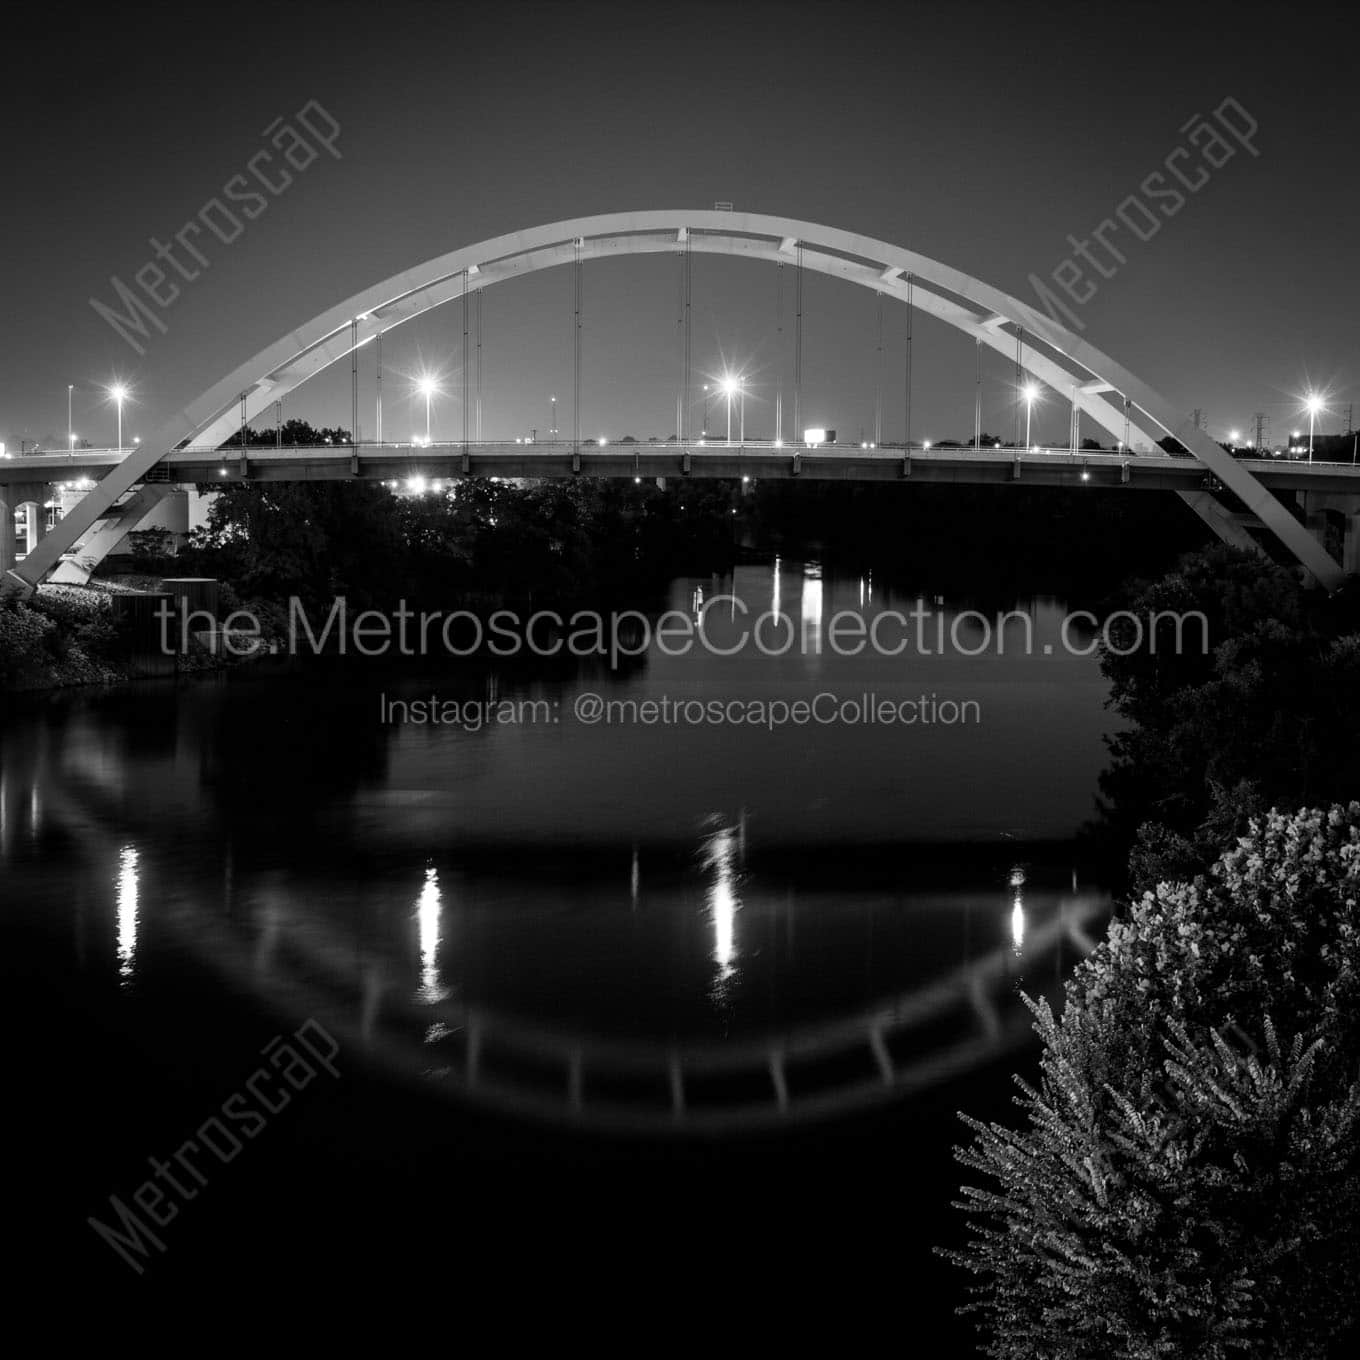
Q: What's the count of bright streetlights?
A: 5